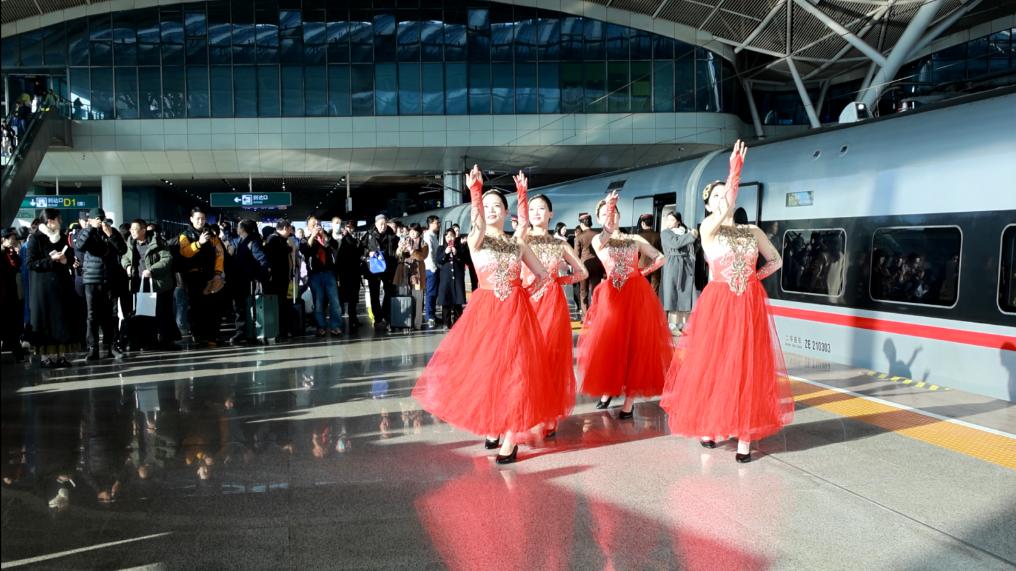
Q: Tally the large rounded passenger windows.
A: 3